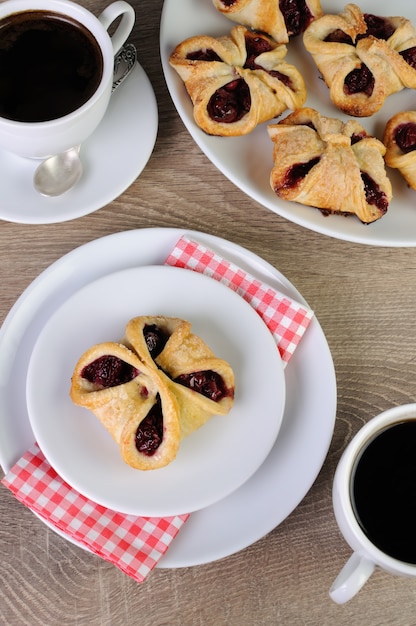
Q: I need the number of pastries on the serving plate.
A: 5